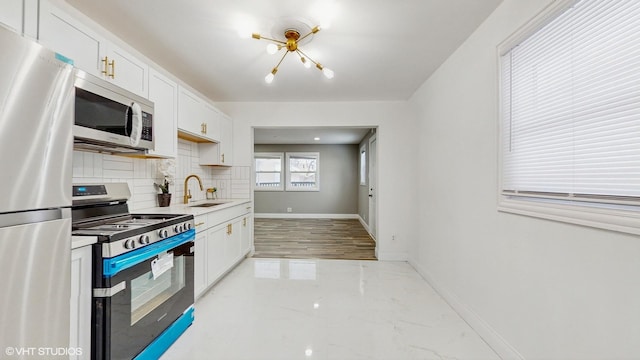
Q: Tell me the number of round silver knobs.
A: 5